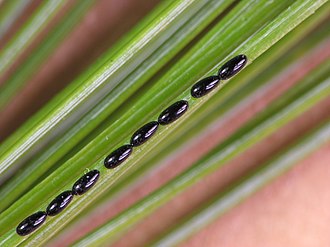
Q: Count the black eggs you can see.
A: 8